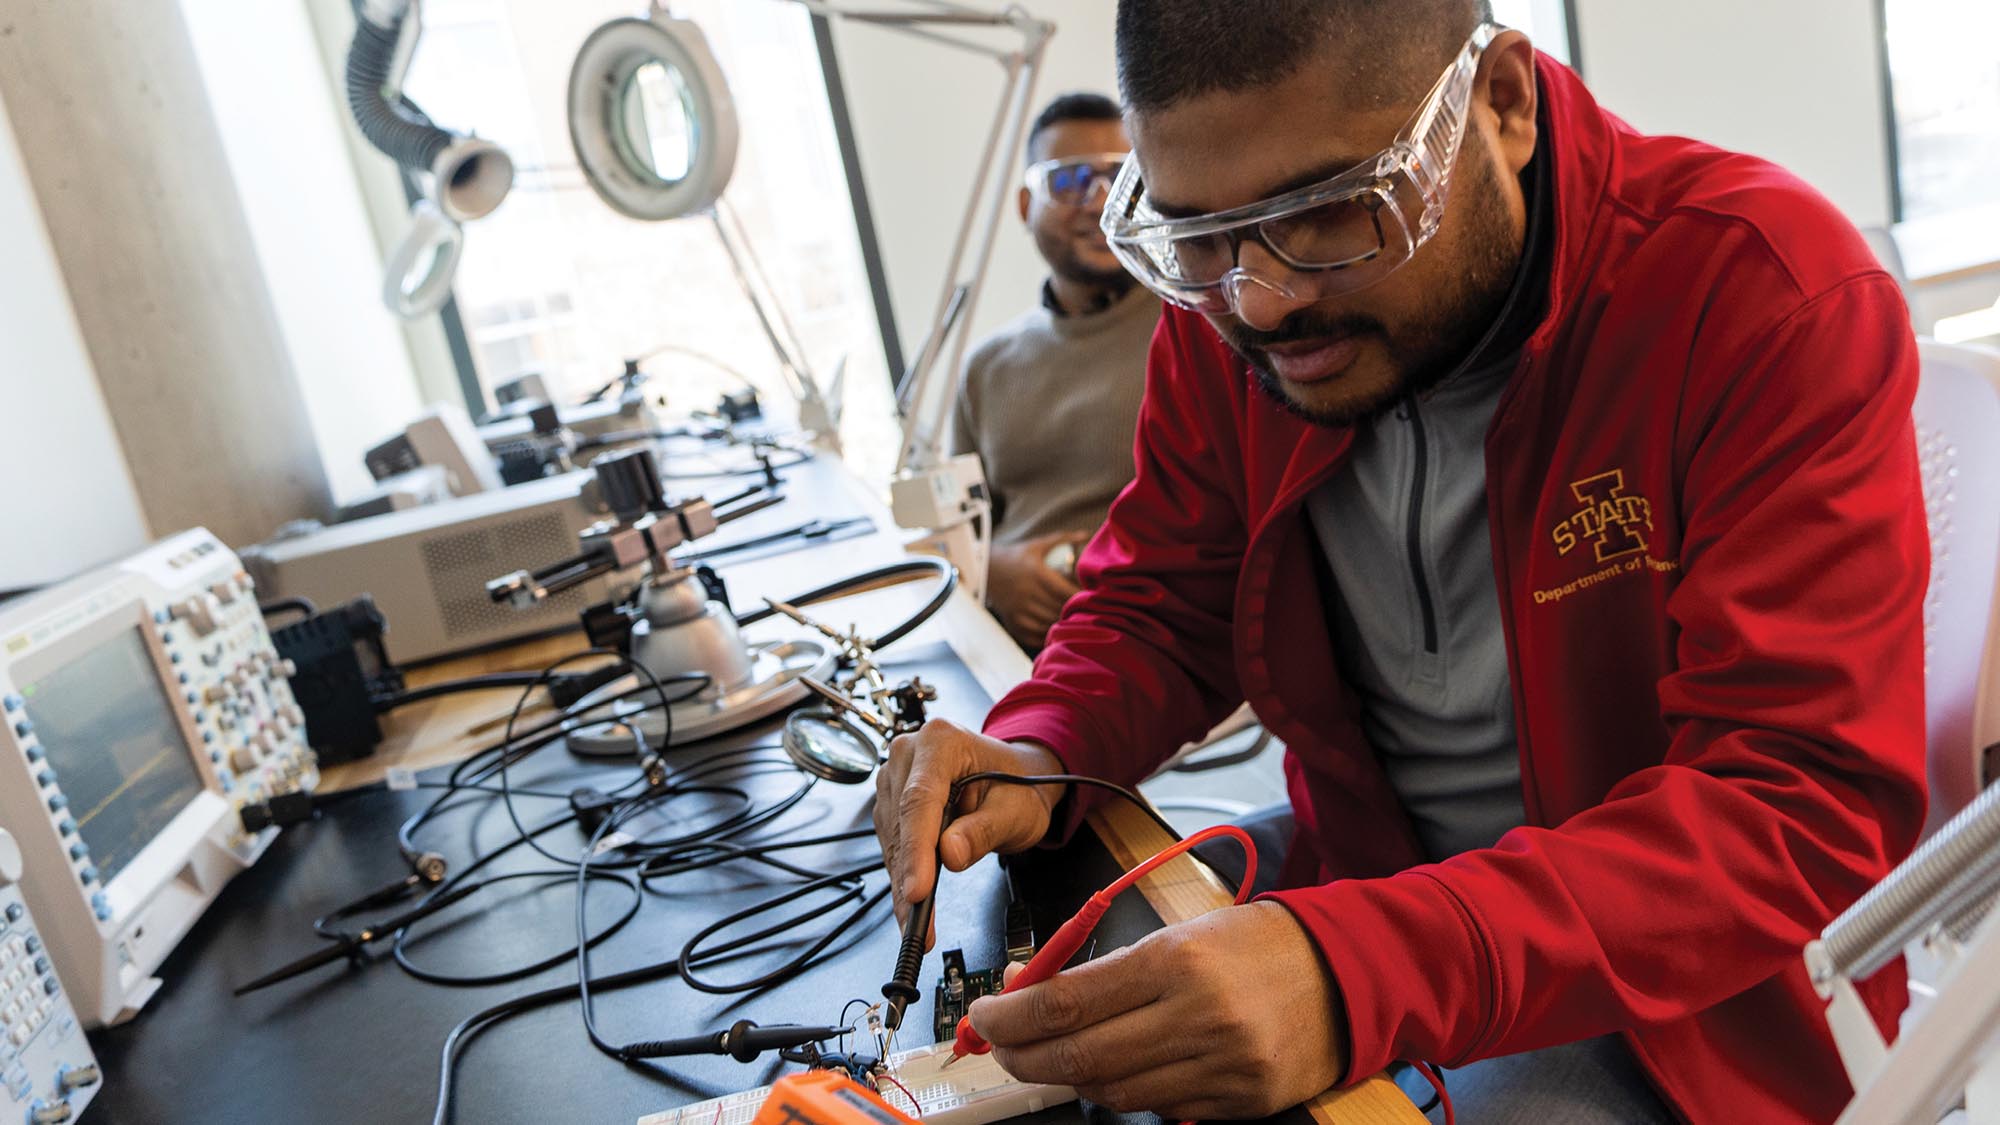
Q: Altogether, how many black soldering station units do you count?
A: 1